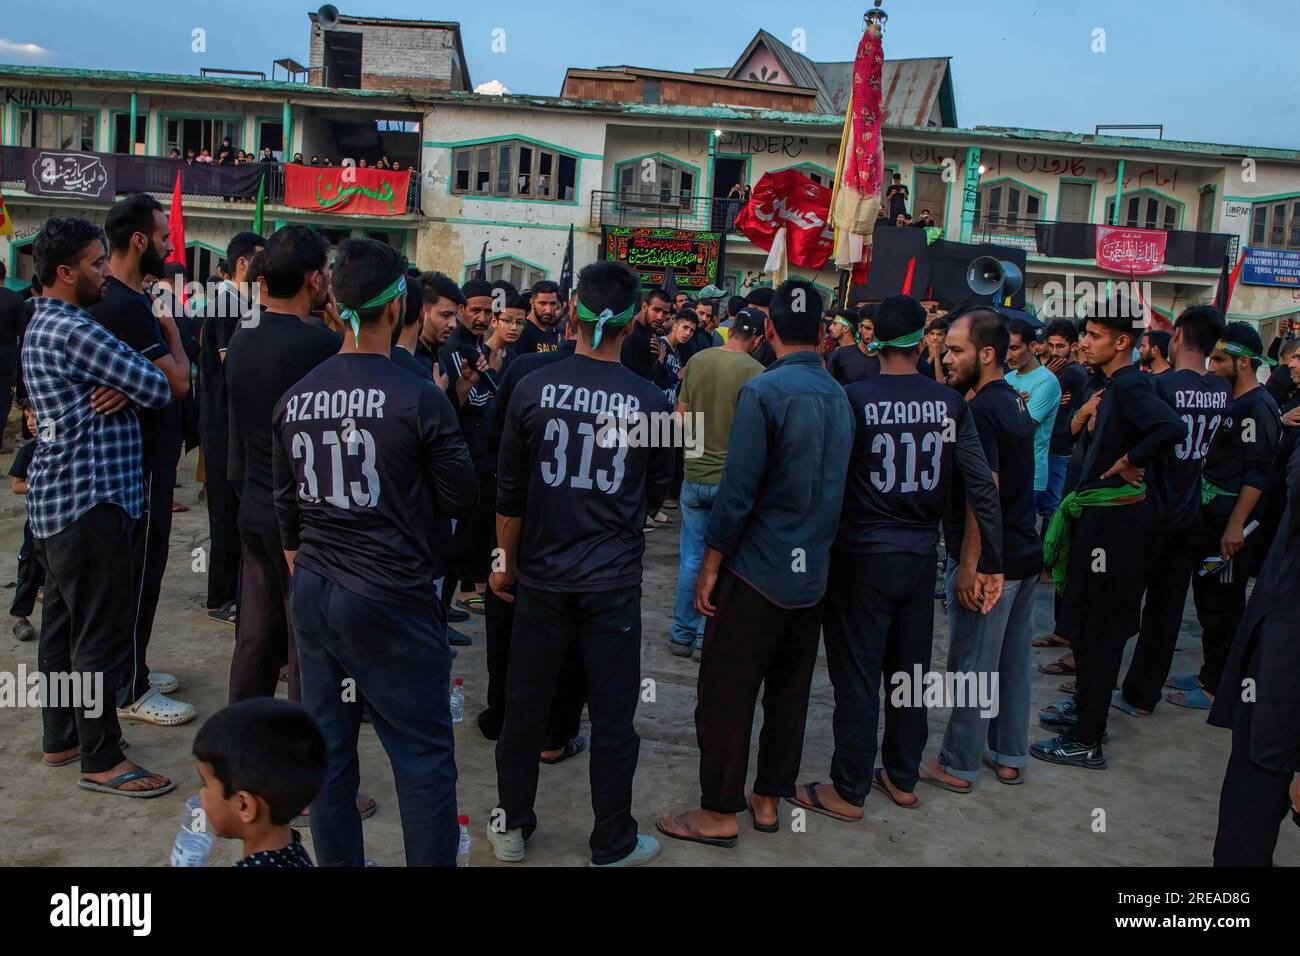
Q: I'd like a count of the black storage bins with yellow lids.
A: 0